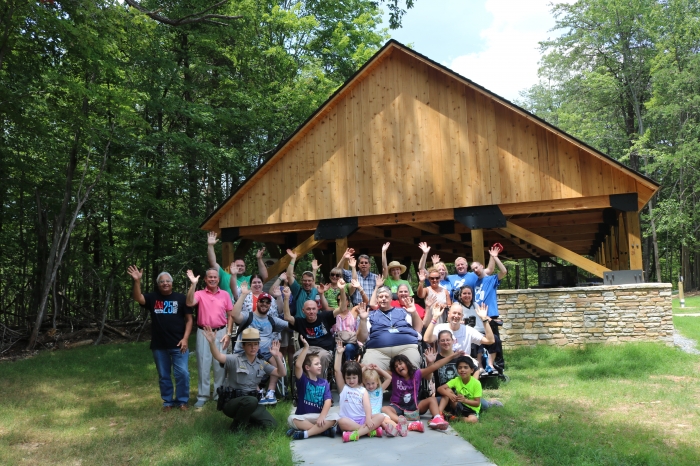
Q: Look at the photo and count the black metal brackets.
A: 4